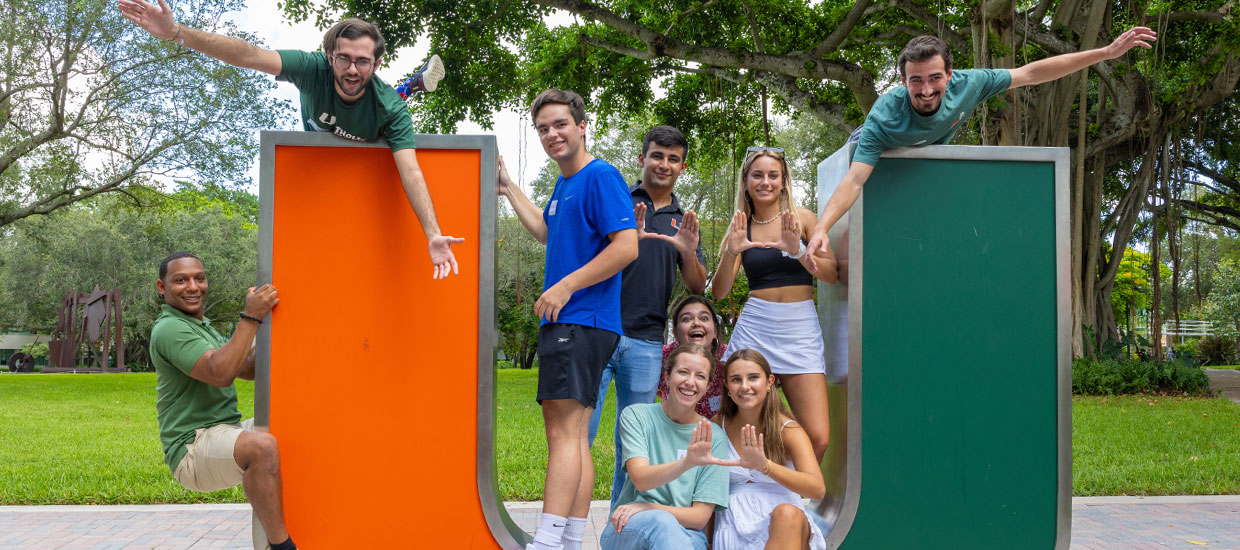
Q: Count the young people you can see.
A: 9